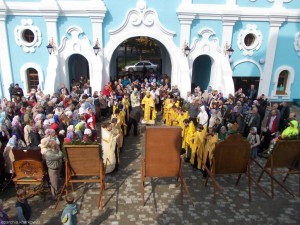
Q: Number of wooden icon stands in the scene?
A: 5